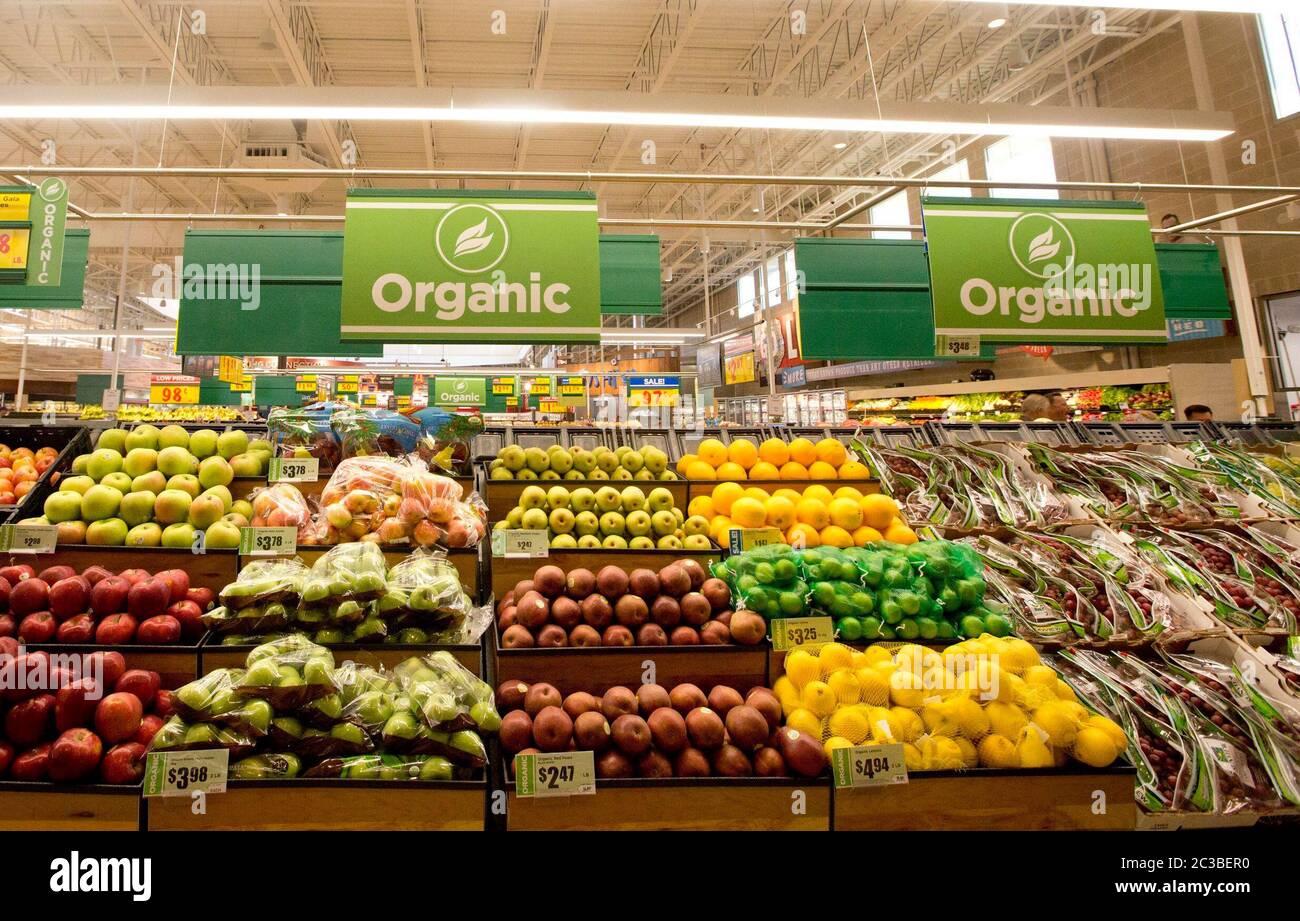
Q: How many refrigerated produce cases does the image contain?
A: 1